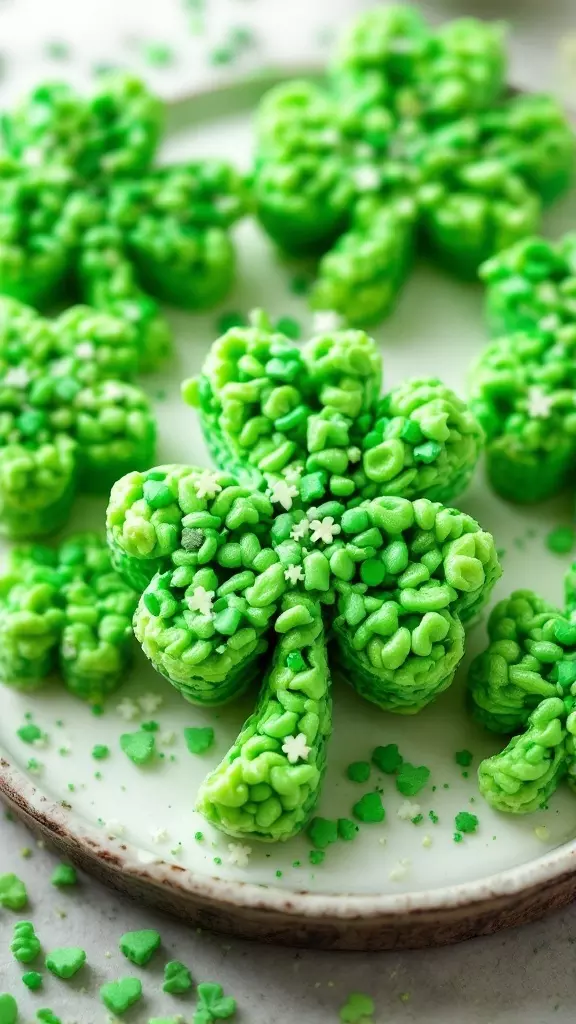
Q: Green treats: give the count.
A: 7